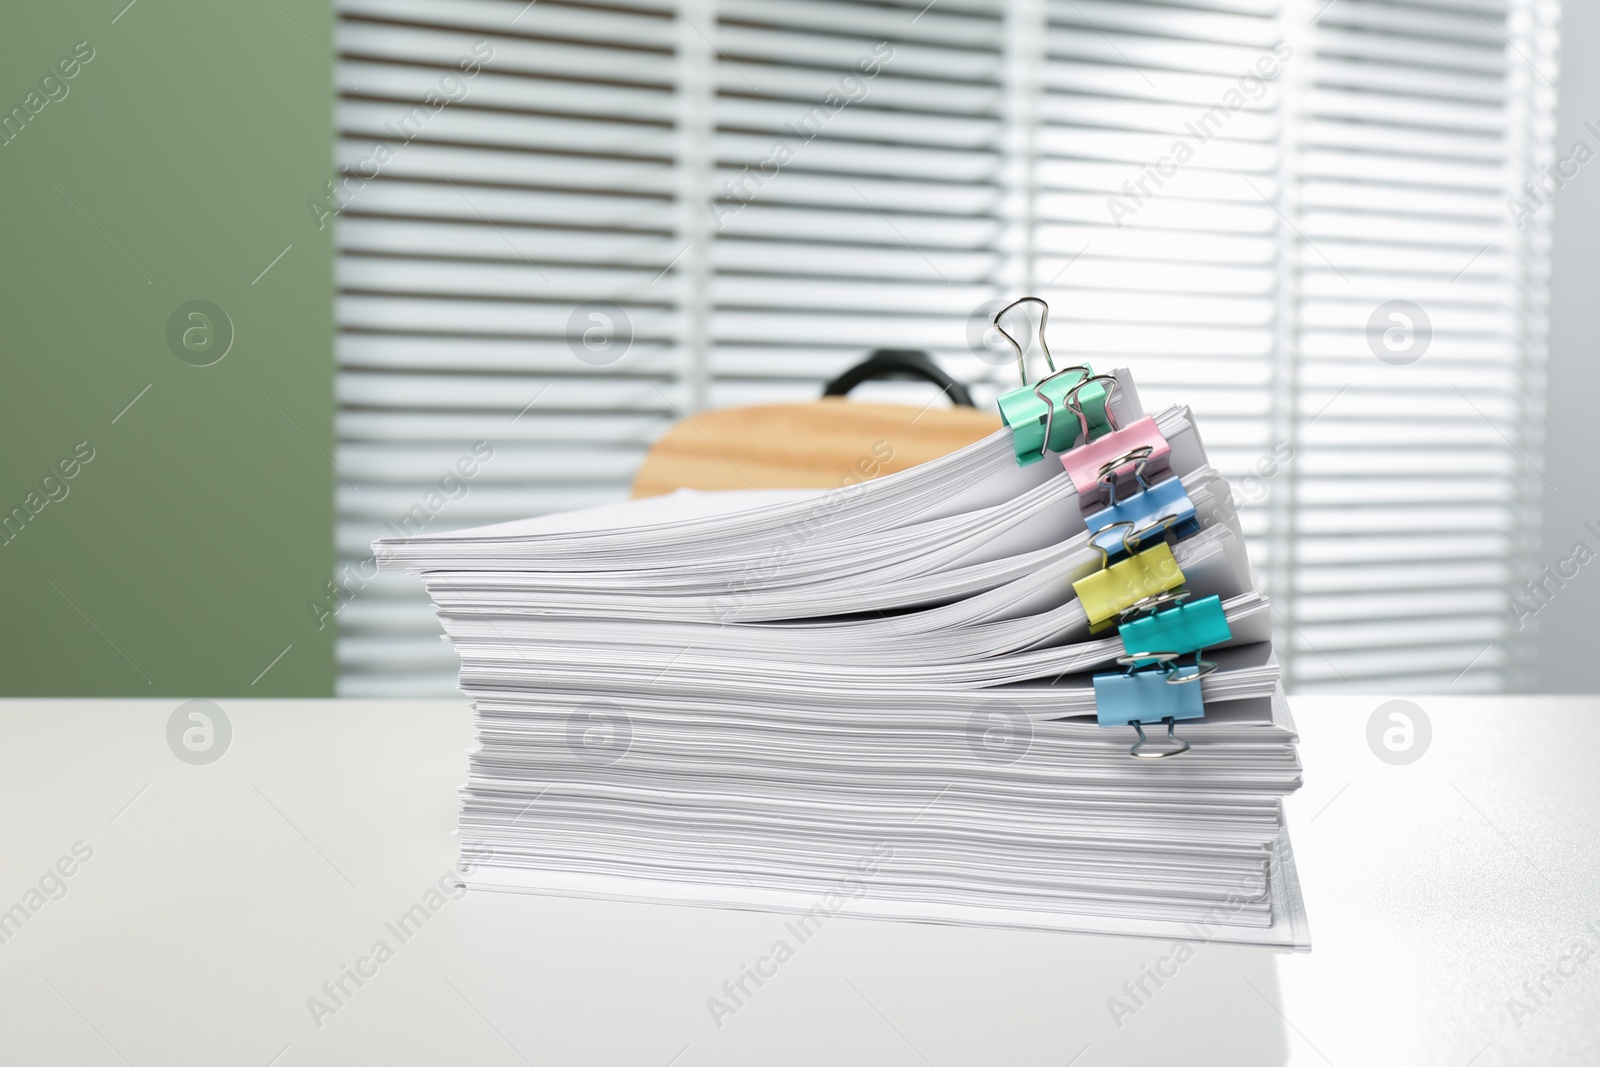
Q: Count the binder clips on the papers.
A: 6